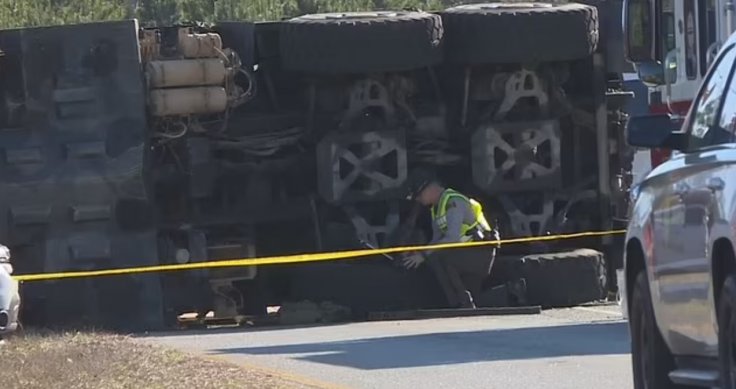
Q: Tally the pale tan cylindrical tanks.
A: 3